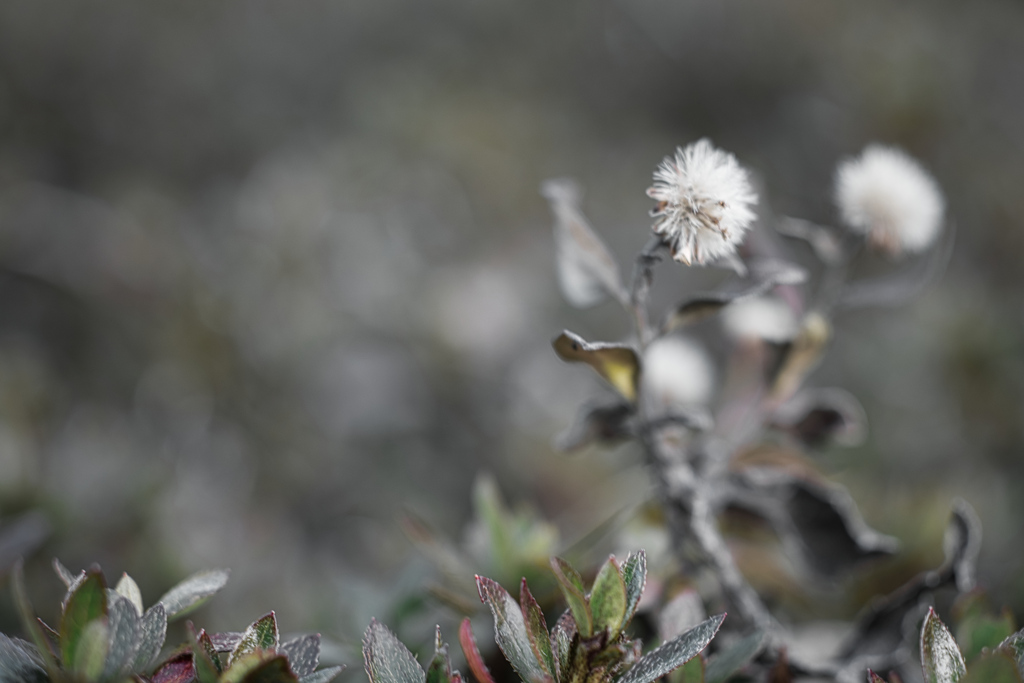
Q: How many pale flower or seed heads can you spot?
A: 4